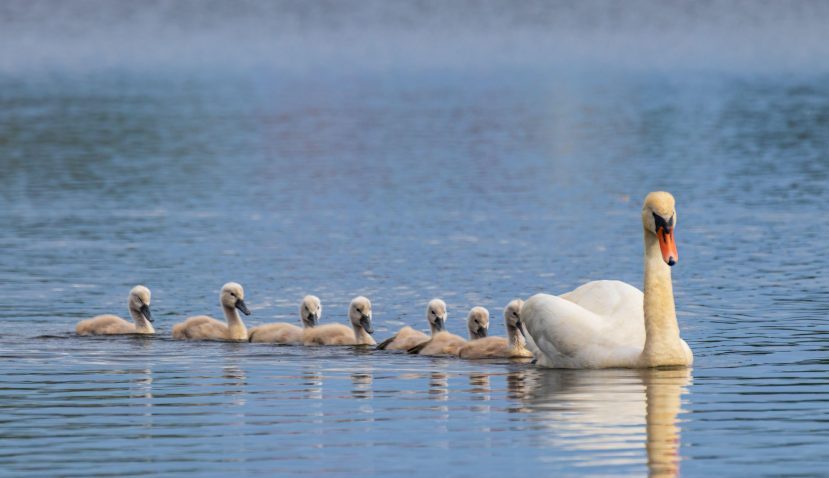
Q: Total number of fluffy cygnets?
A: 7